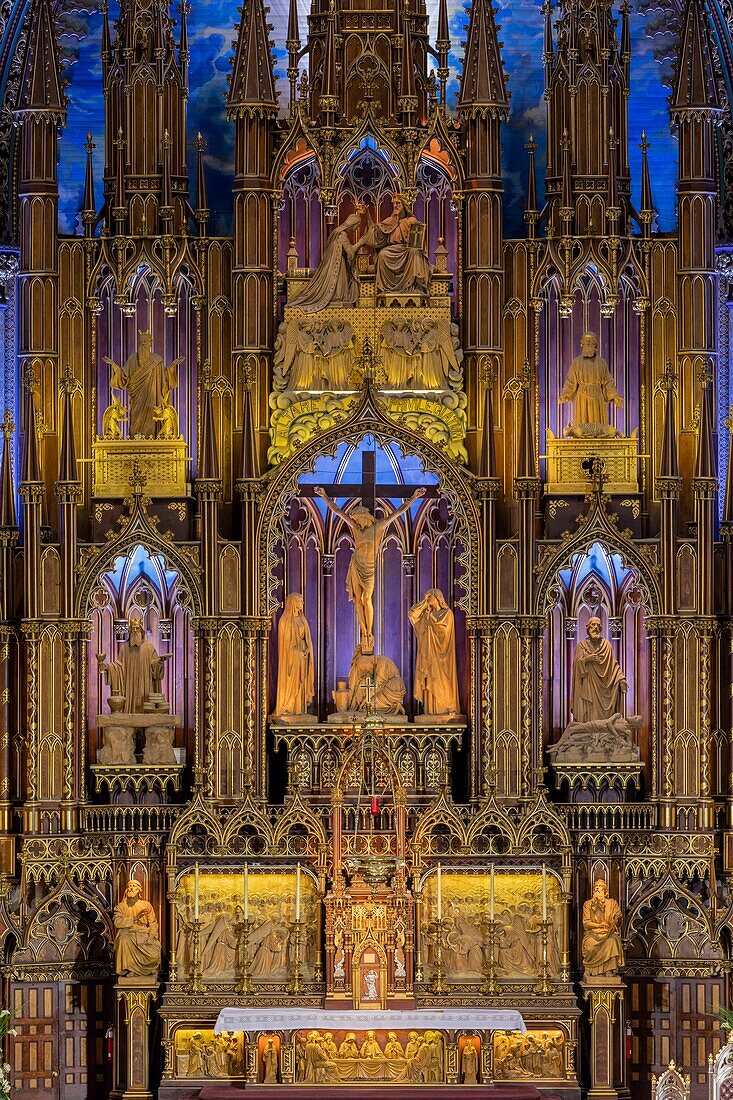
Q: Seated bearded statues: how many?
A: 3